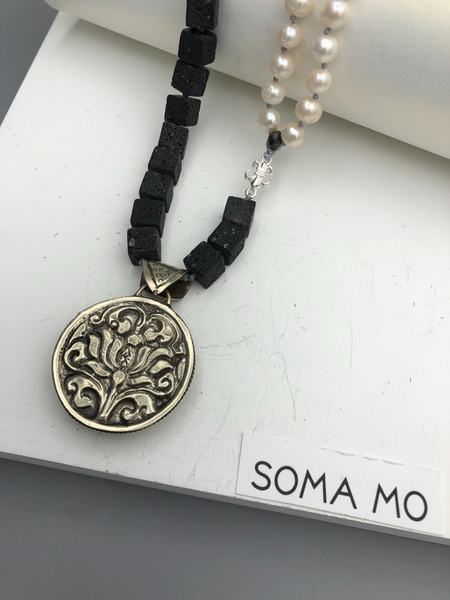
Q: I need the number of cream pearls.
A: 10